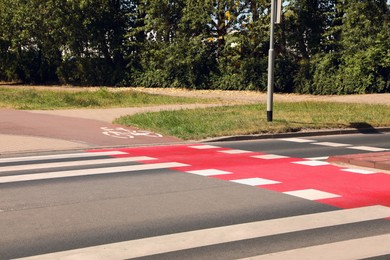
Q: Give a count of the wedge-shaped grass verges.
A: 2